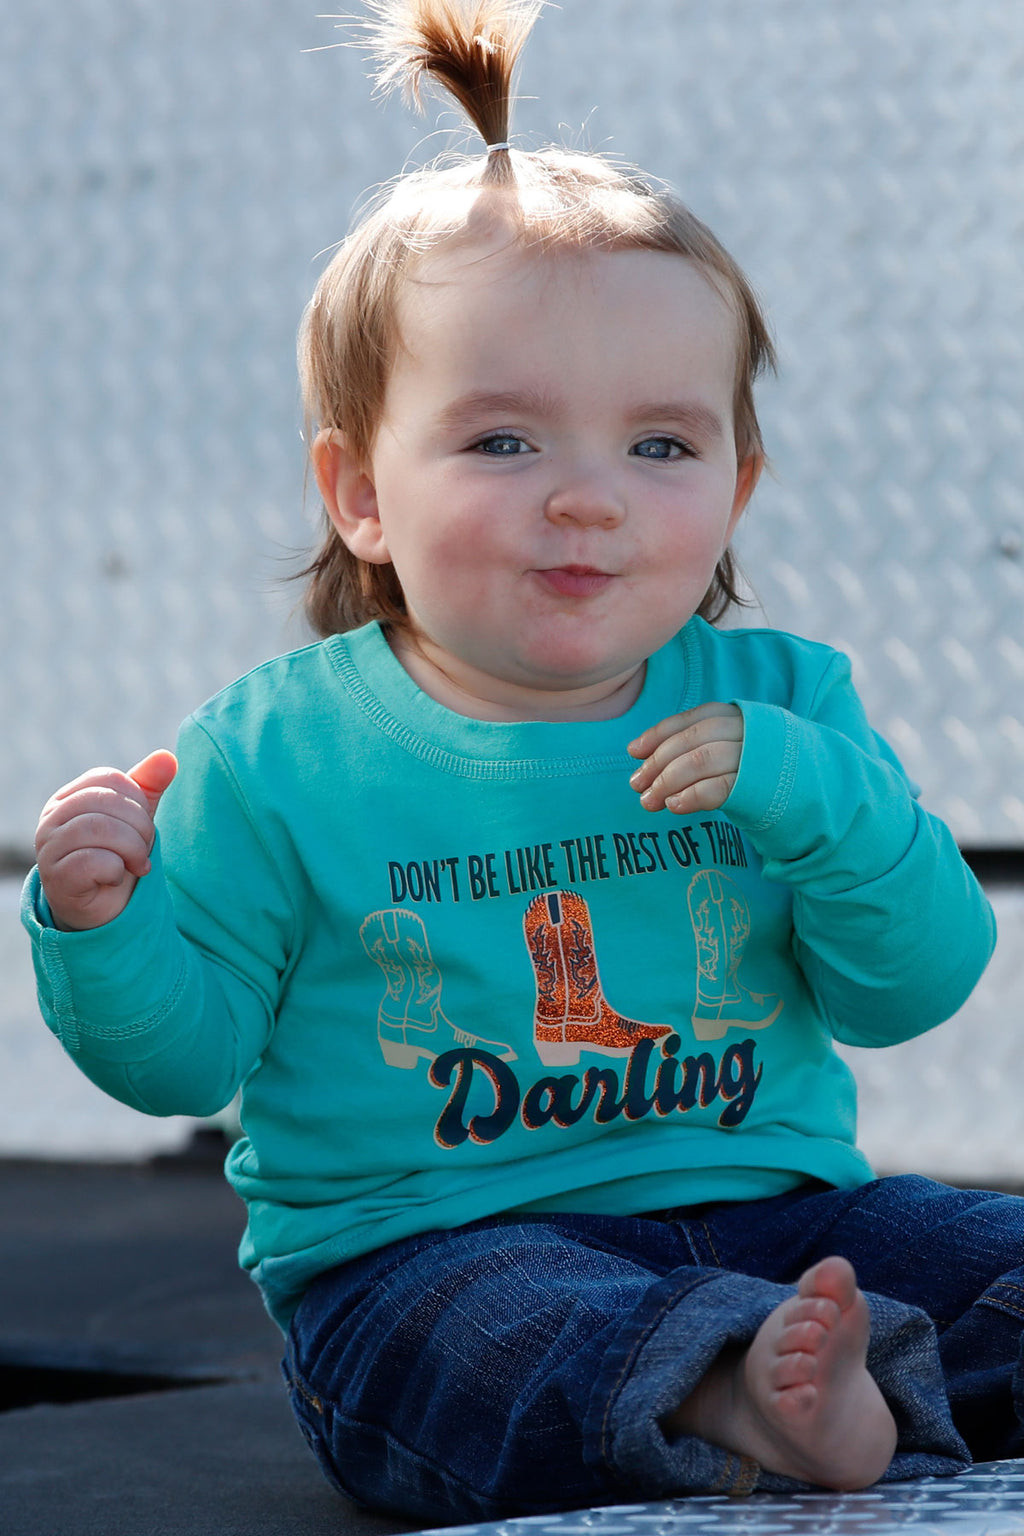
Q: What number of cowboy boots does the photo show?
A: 3